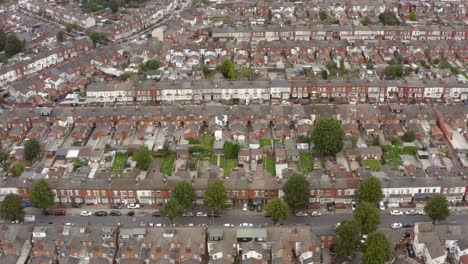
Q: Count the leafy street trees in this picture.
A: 12